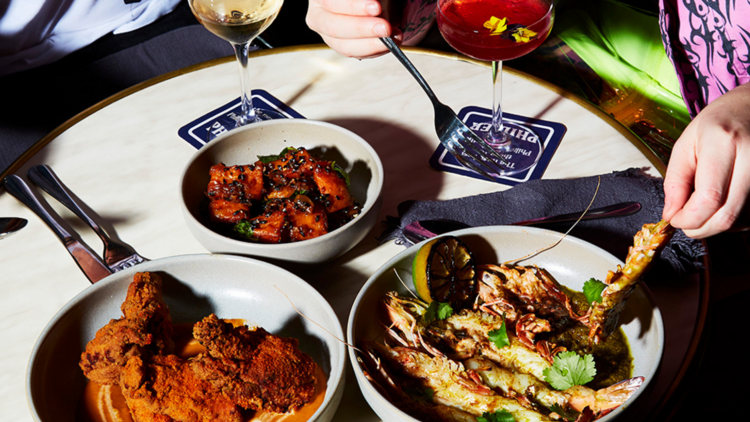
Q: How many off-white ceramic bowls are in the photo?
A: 3